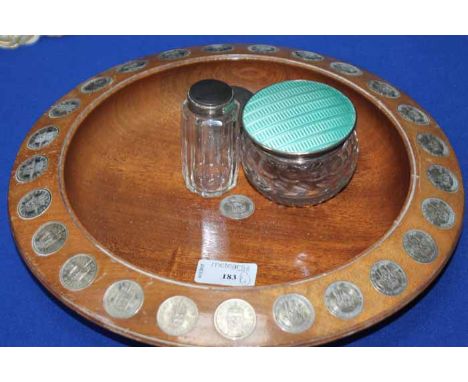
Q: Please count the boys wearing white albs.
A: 0